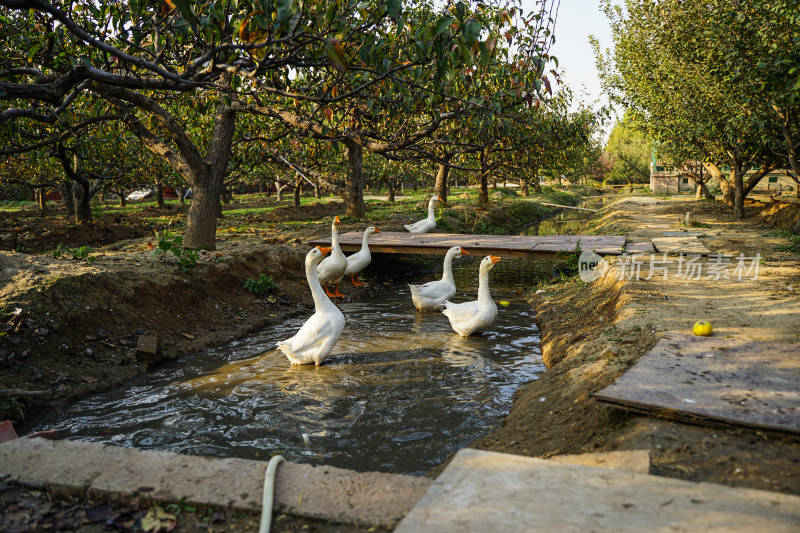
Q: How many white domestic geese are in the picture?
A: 6